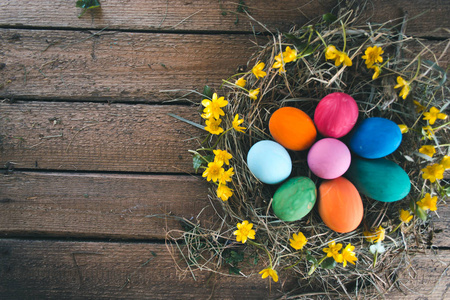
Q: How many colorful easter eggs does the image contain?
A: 8